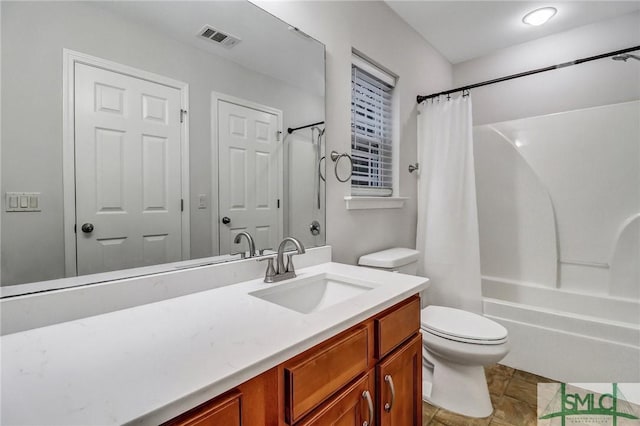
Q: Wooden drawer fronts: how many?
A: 3